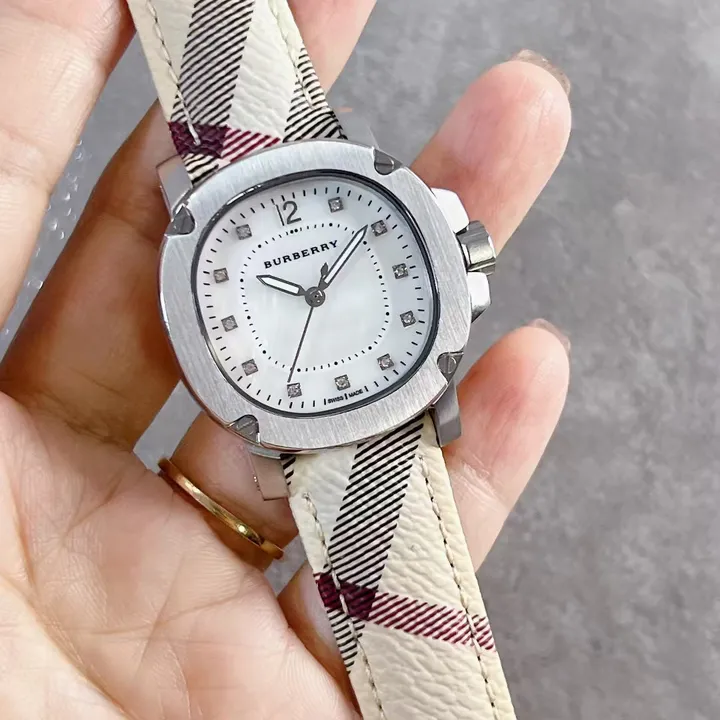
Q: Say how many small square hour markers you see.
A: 11